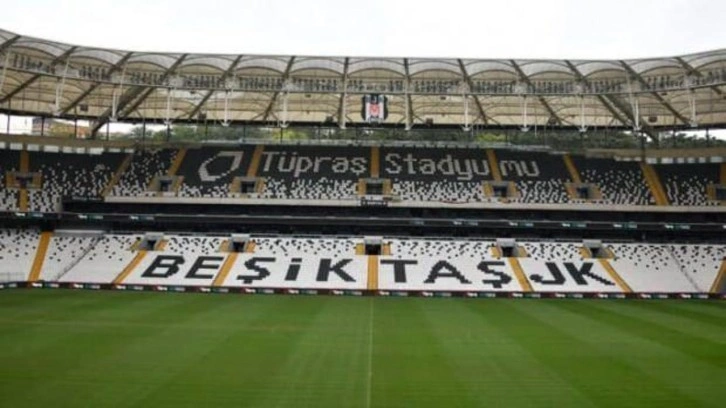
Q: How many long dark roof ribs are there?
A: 13